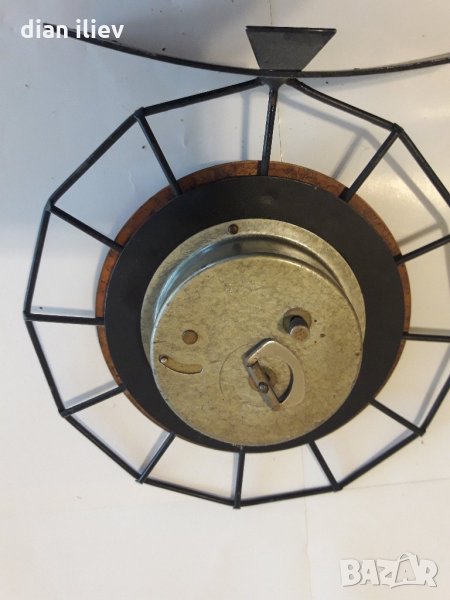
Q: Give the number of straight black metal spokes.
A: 12